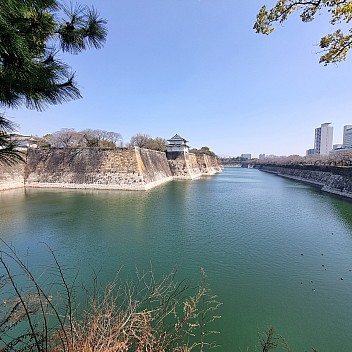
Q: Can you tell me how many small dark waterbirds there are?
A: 10